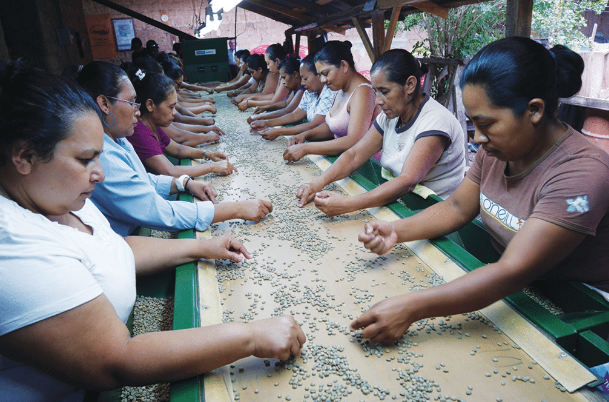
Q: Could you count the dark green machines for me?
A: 1